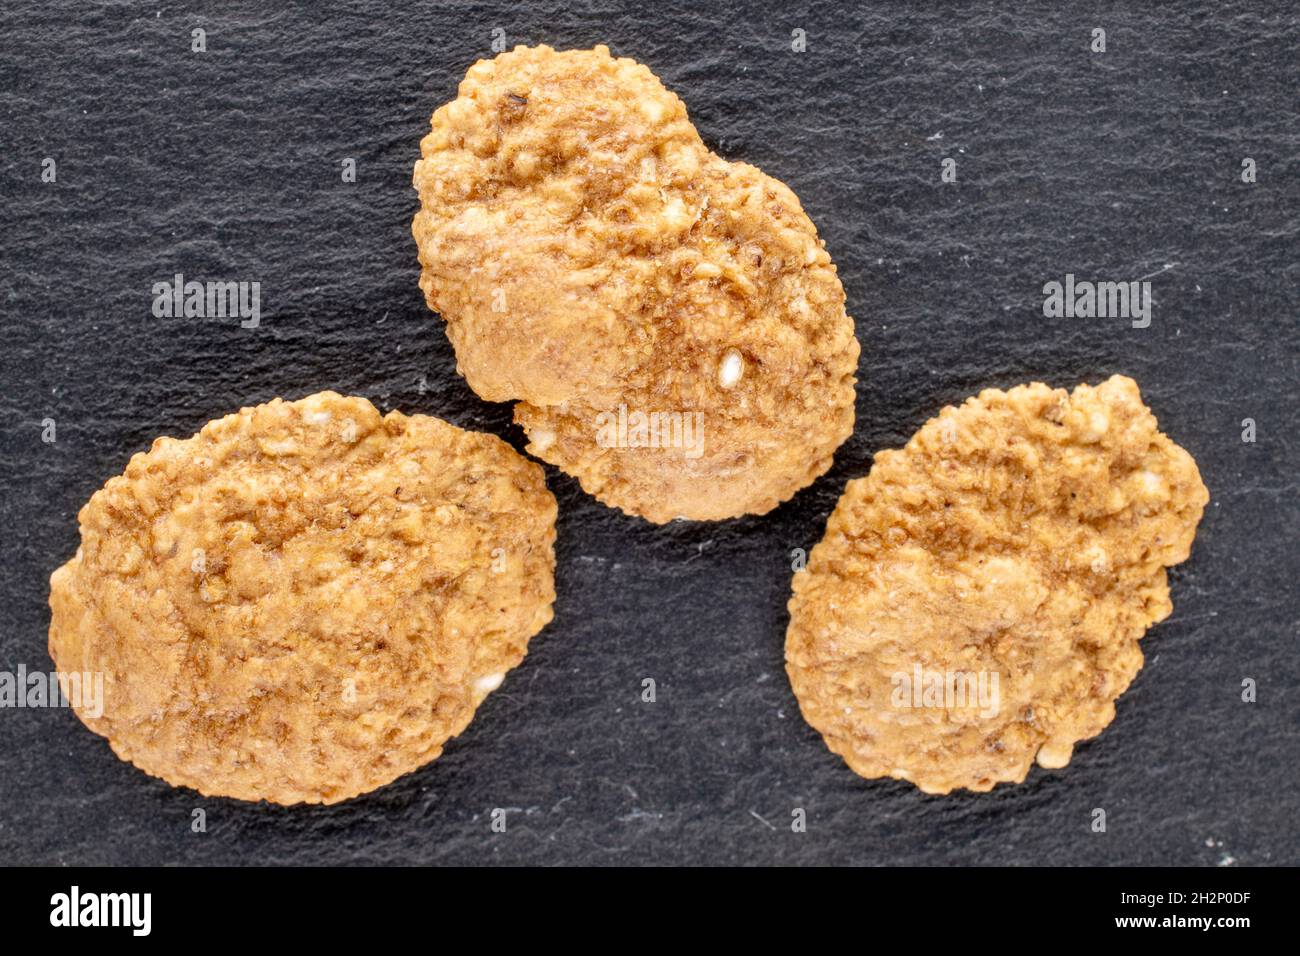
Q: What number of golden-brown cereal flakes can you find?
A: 3